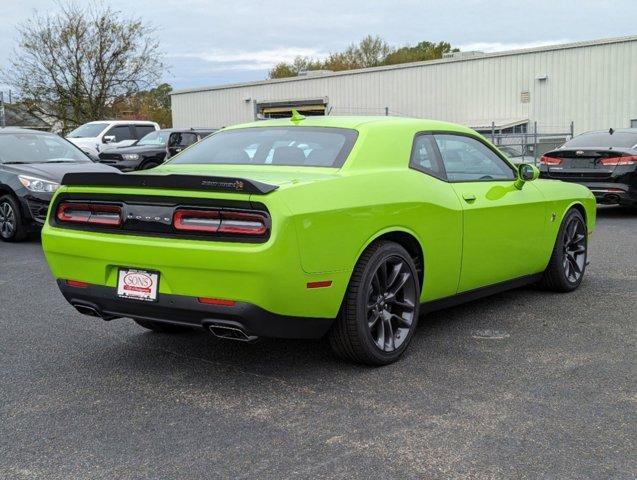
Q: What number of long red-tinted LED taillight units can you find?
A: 2